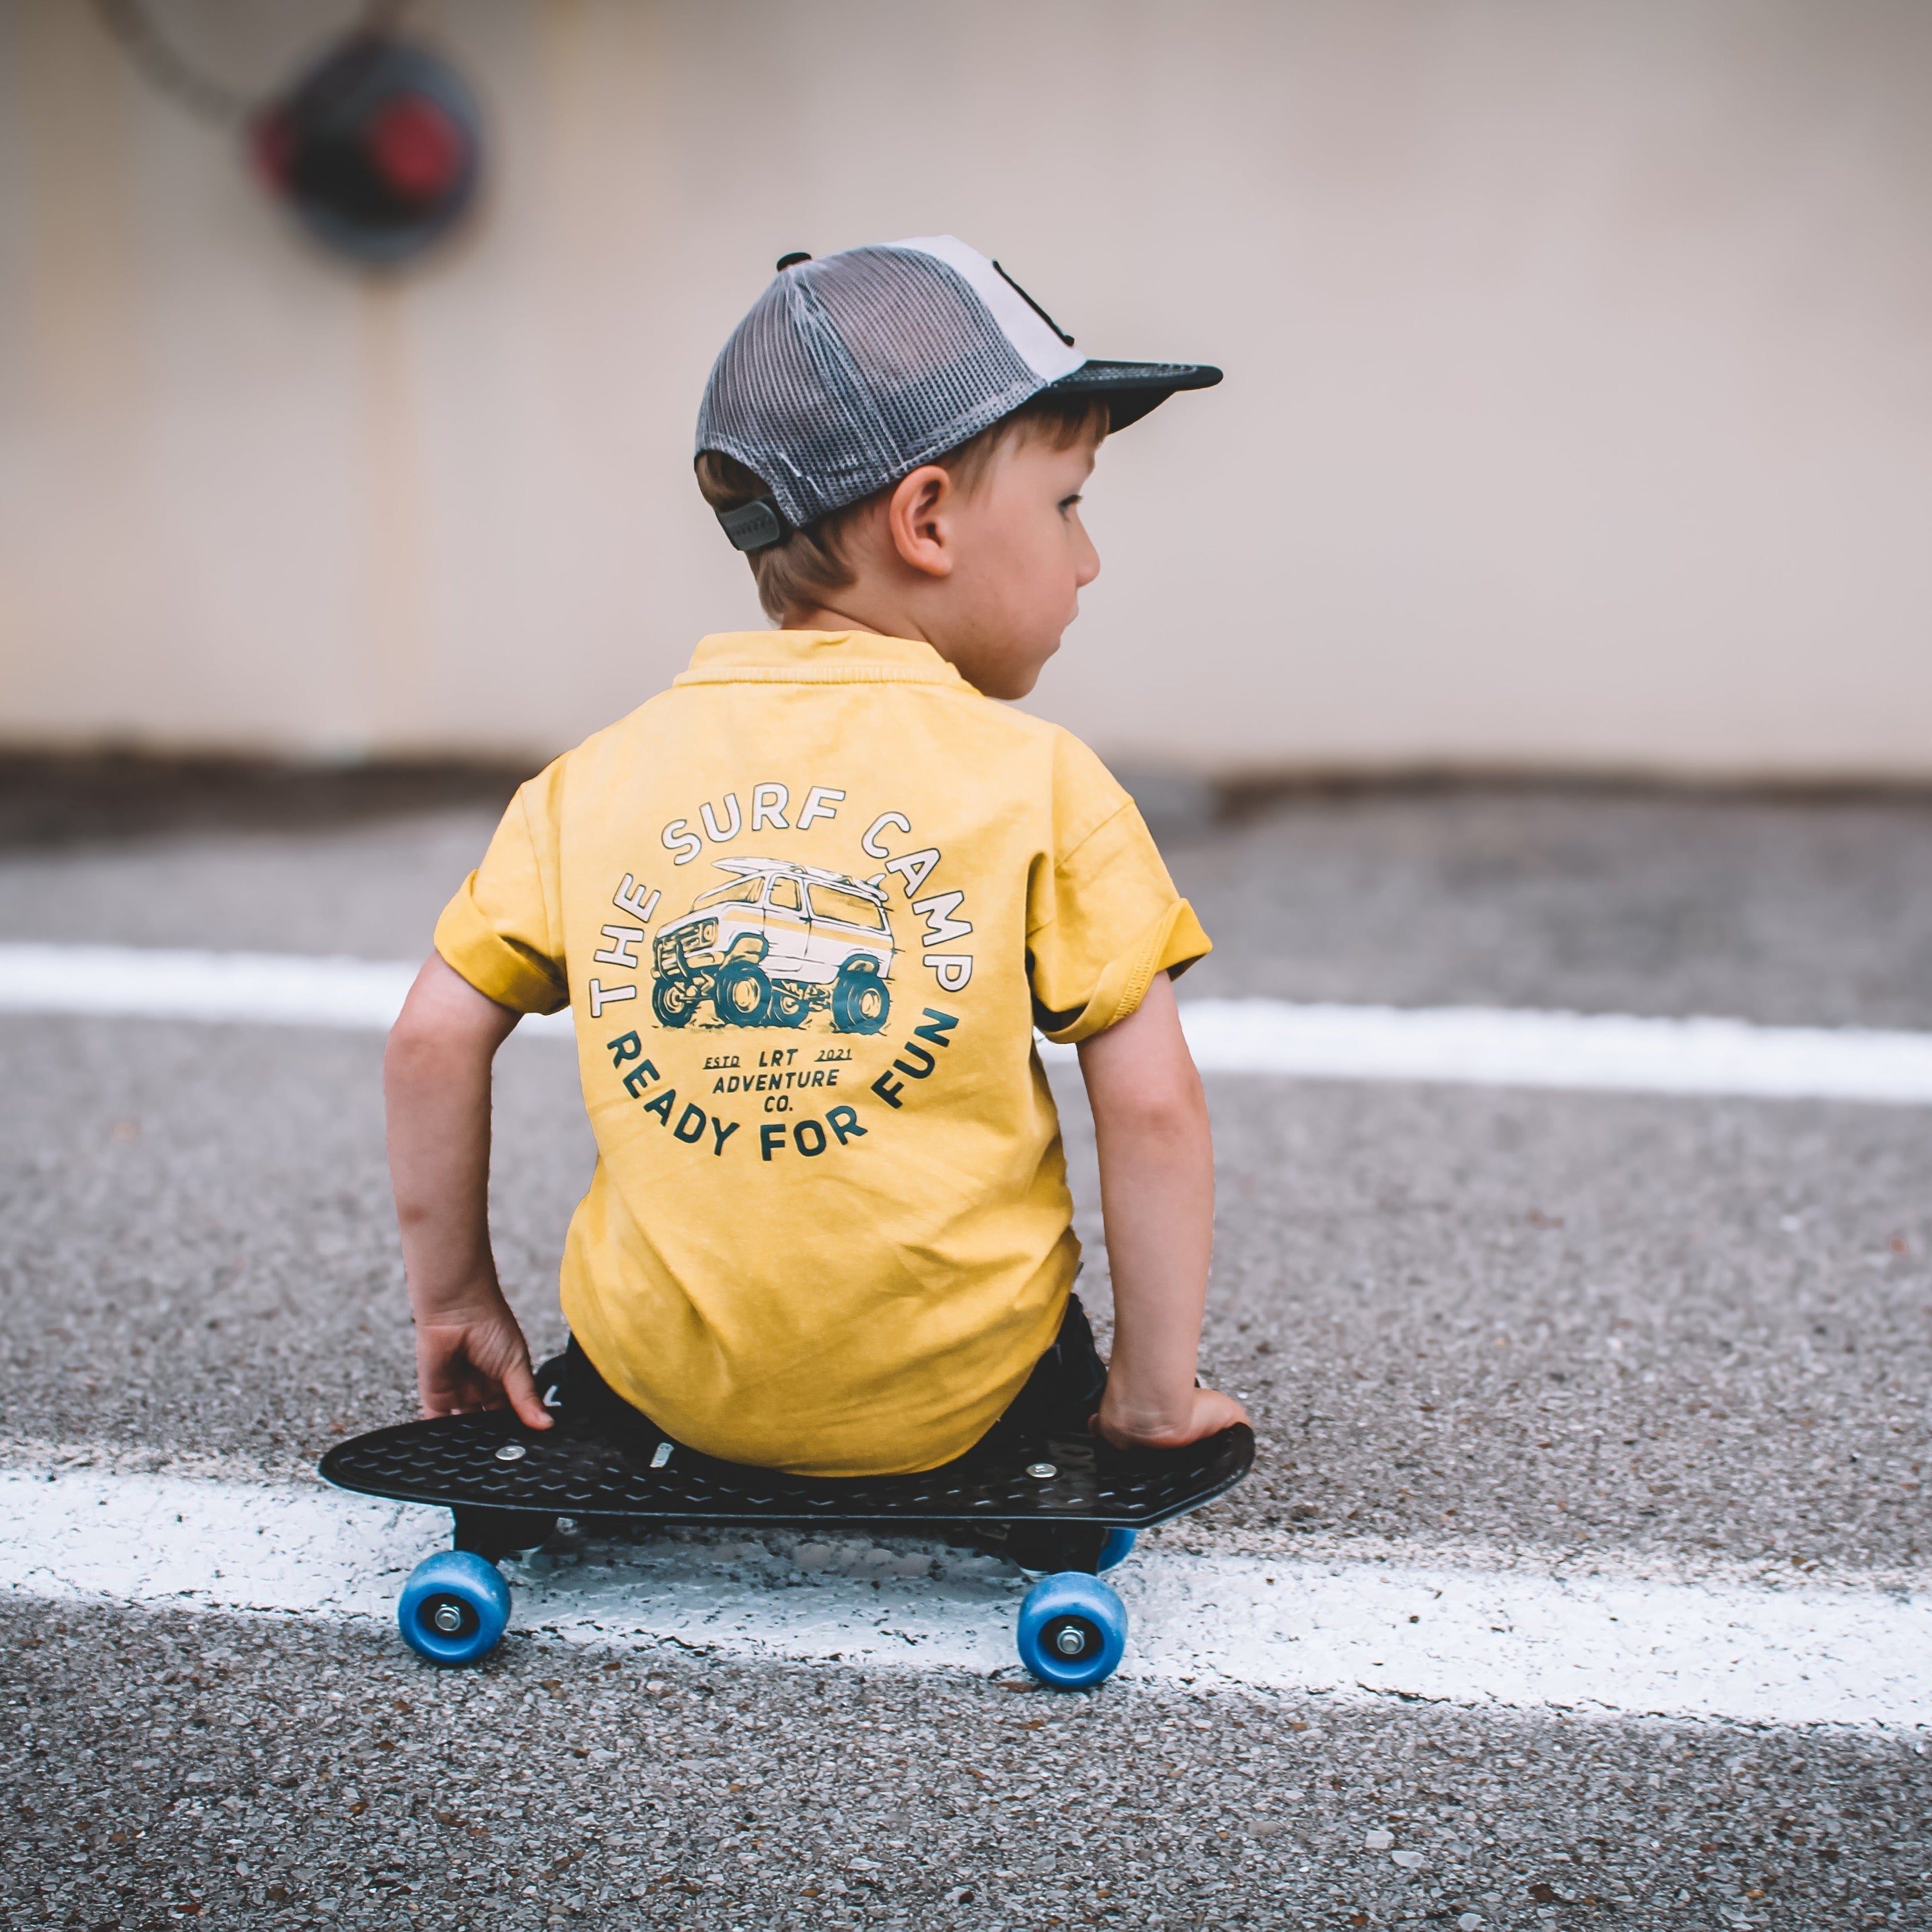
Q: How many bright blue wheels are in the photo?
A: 3